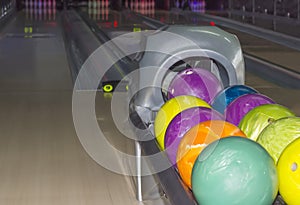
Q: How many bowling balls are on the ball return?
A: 10